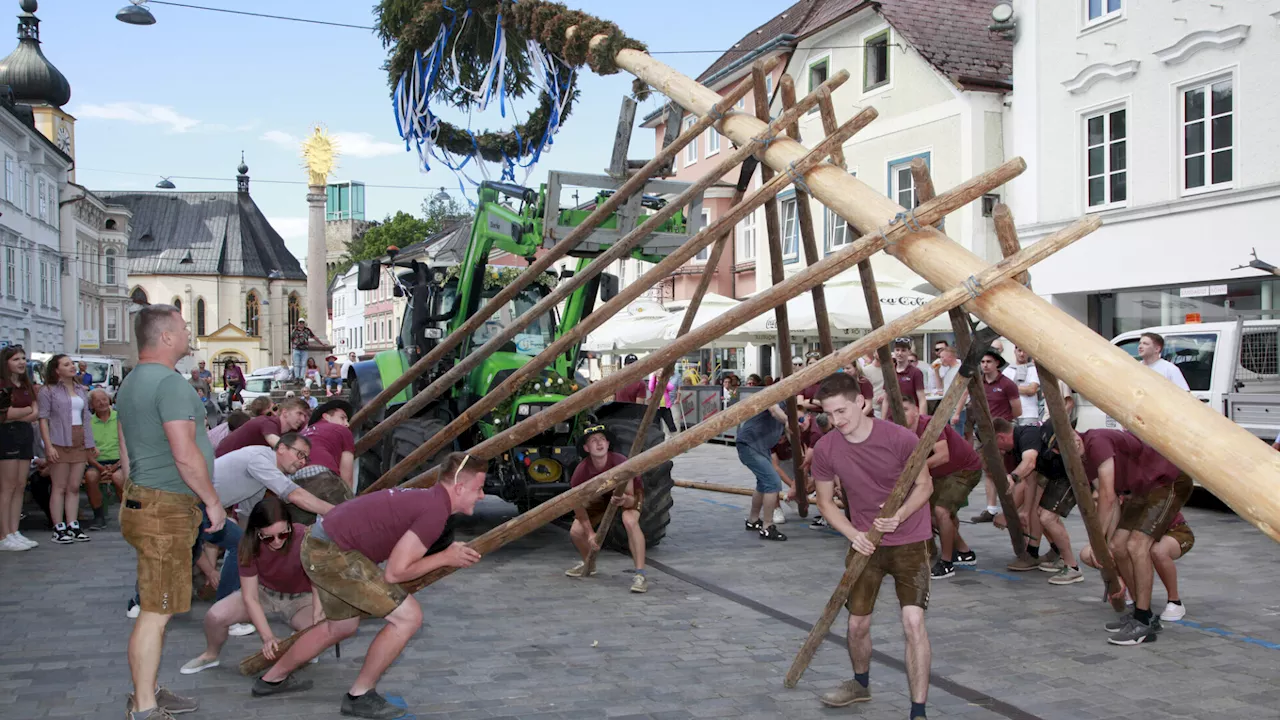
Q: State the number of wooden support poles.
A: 12